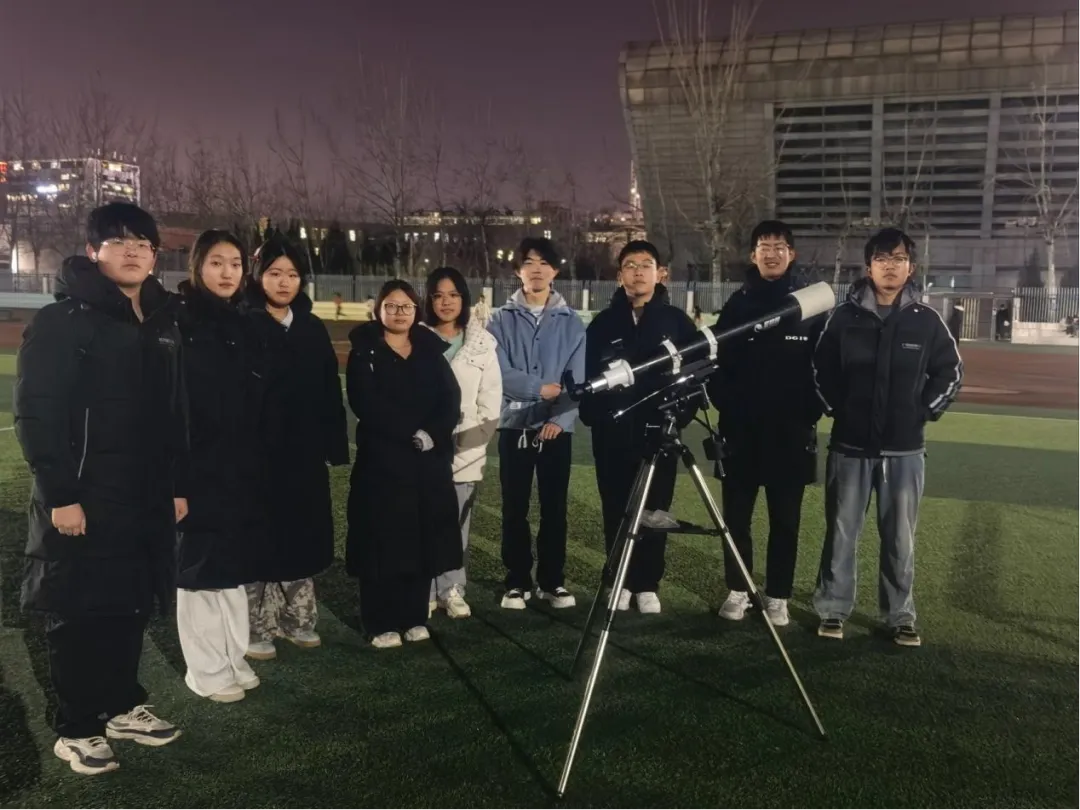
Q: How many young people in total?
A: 9